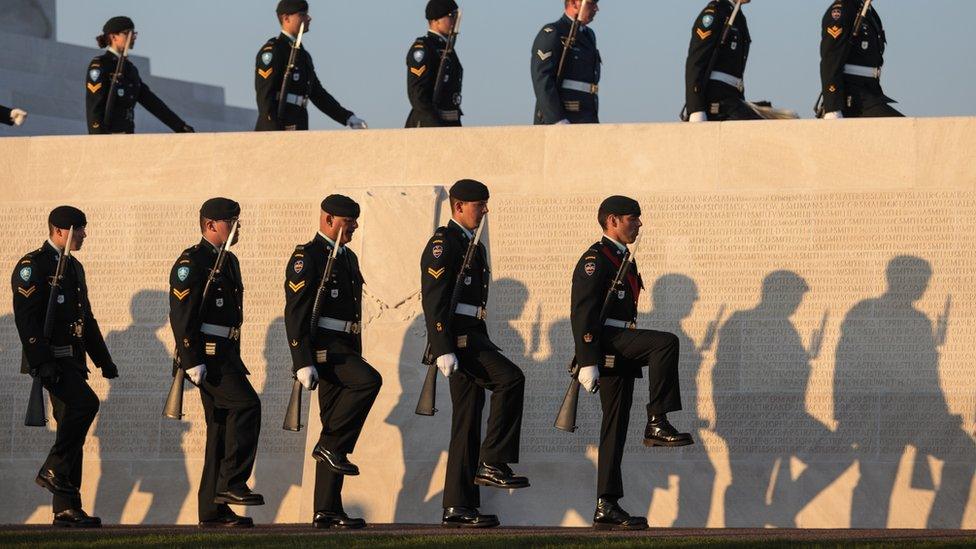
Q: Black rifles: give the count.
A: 11